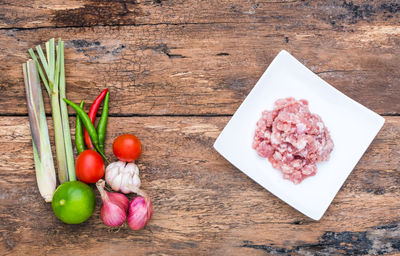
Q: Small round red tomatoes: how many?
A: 2